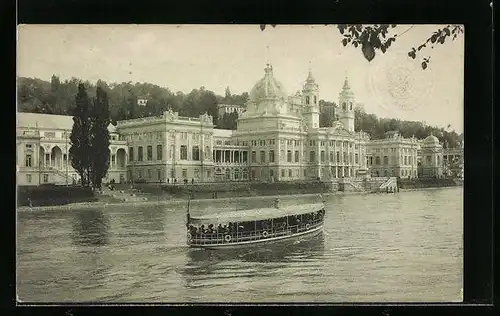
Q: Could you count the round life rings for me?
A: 3